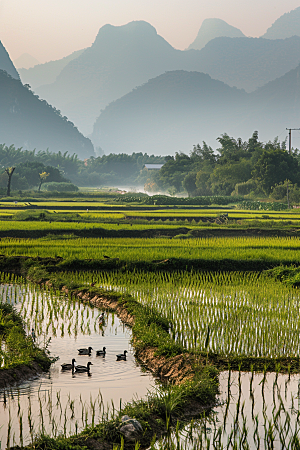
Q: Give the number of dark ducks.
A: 5